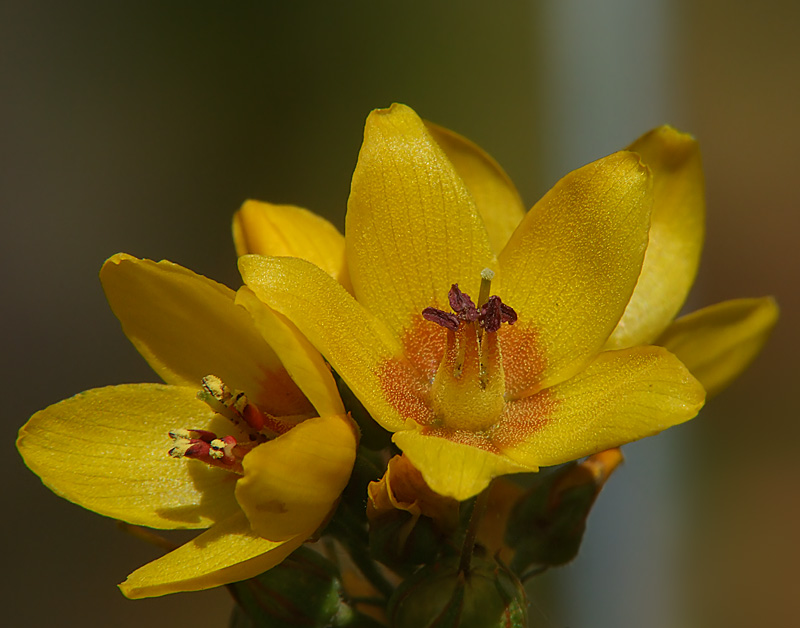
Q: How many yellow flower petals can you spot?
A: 14